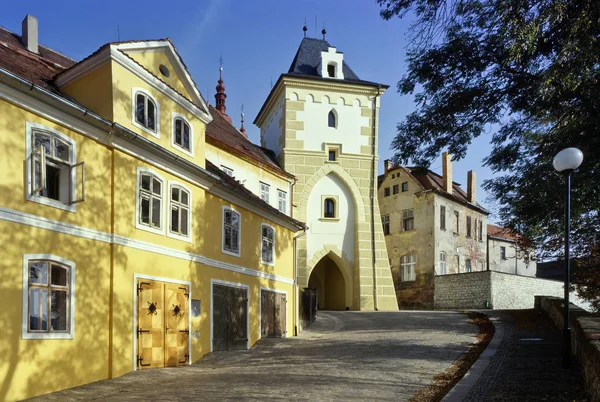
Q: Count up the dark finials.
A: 2